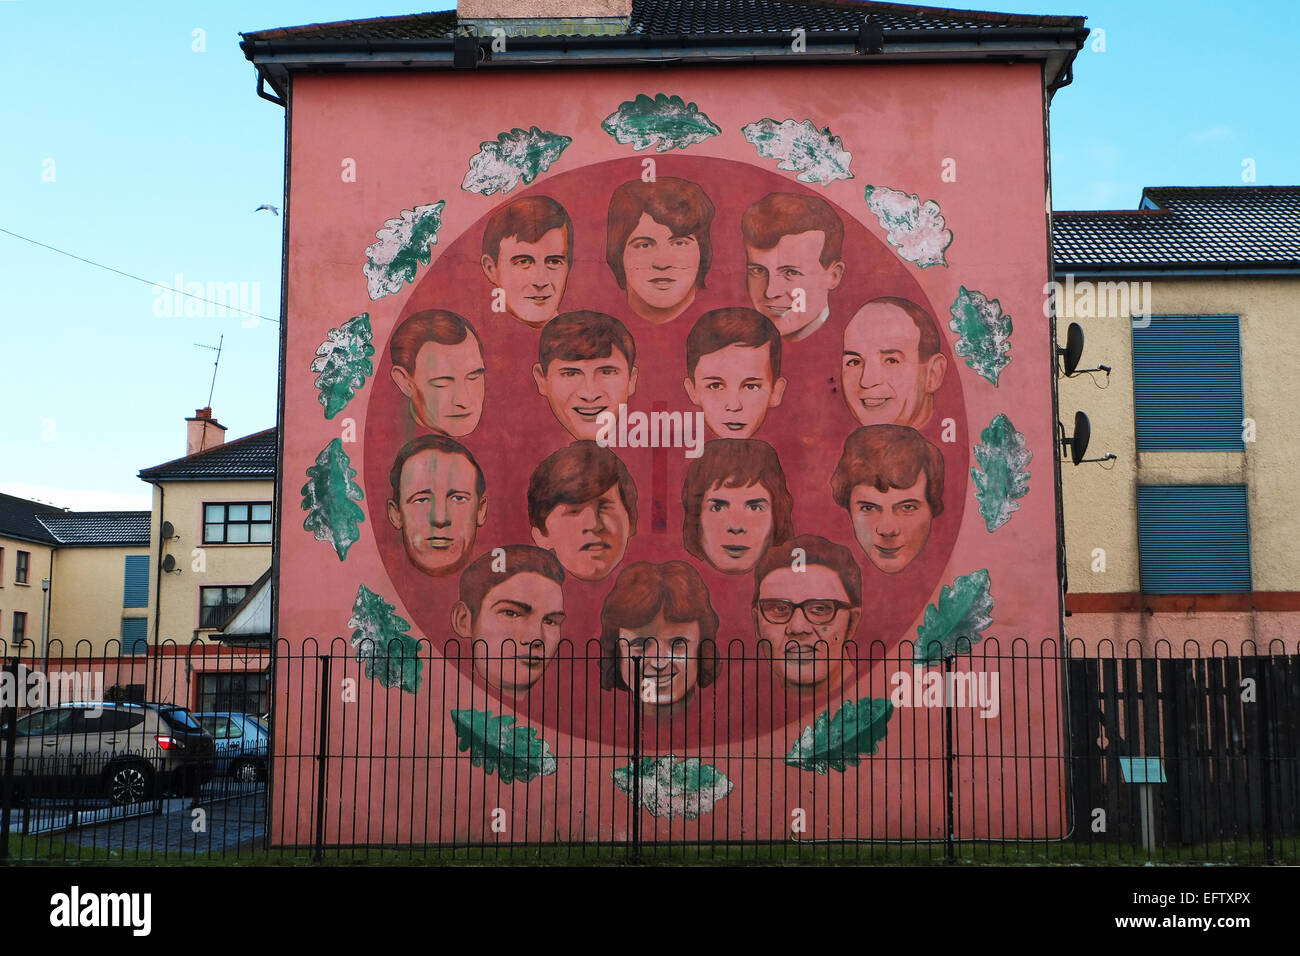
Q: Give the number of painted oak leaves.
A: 14